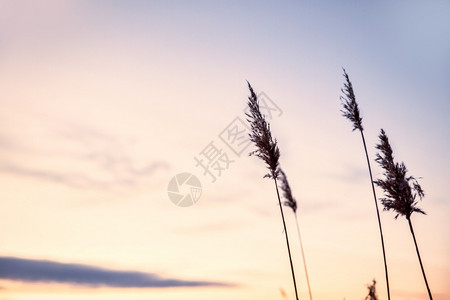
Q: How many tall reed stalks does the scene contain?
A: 4